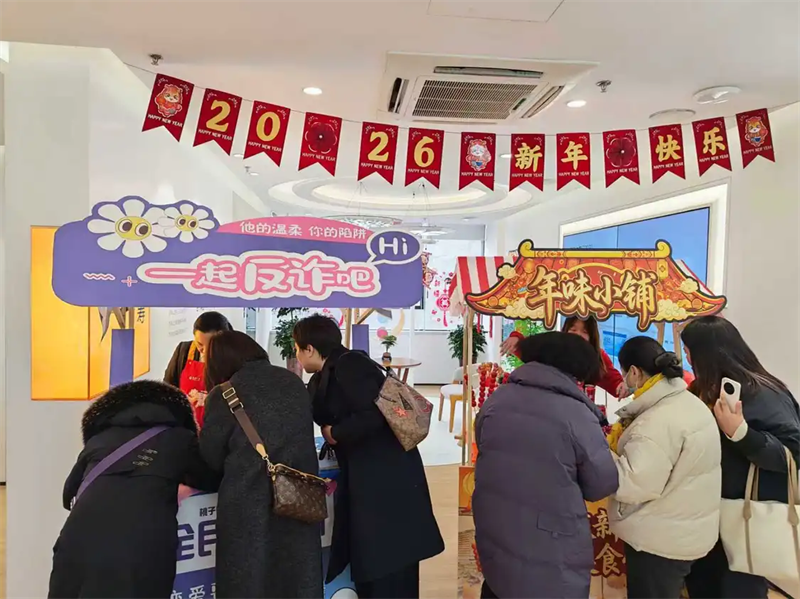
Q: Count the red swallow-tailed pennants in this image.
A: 13